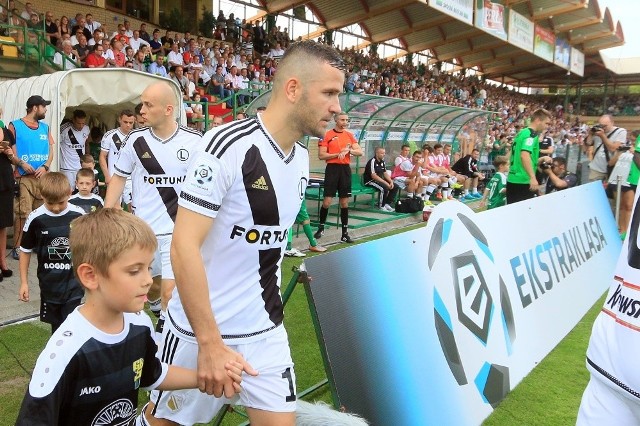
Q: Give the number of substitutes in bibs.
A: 5